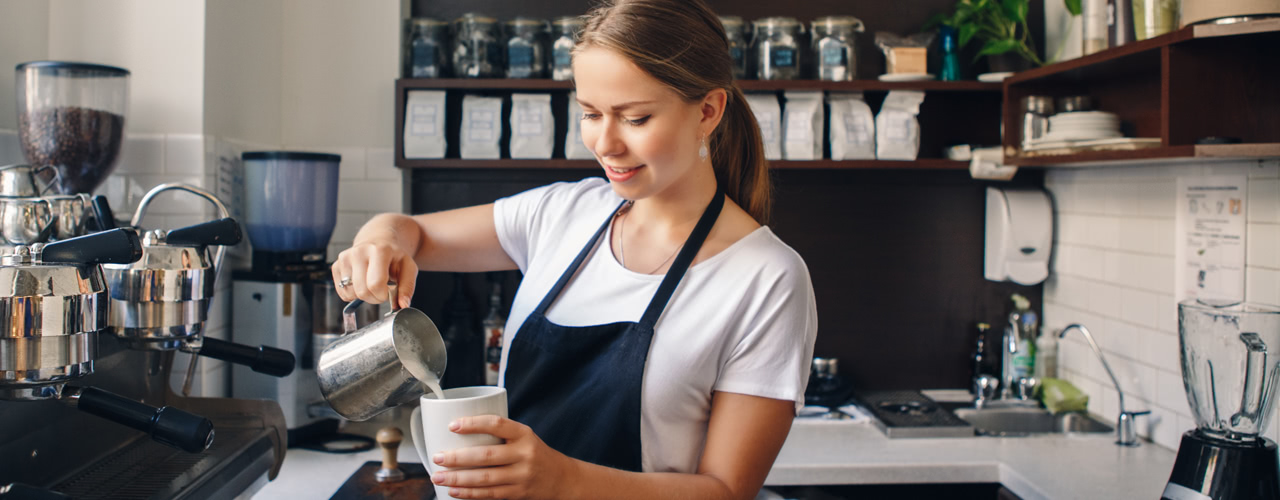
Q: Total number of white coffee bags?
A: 8